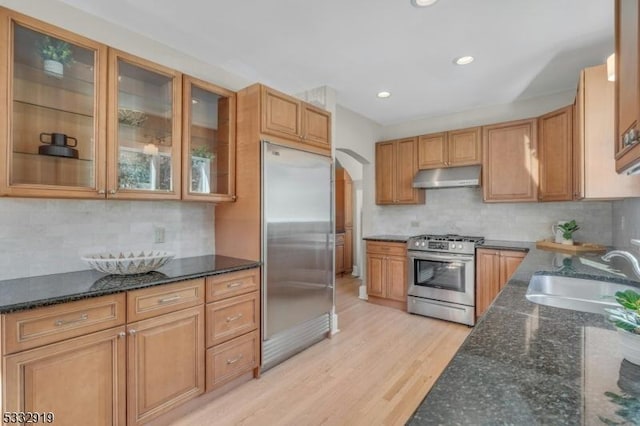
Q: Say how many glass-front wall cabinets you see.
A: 3